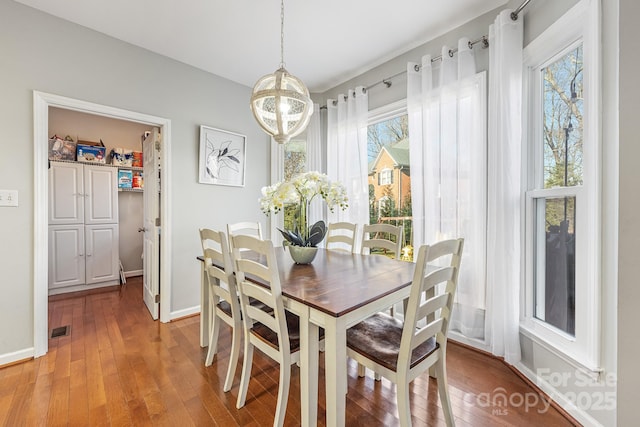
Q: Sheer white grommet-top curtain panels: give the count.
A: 4